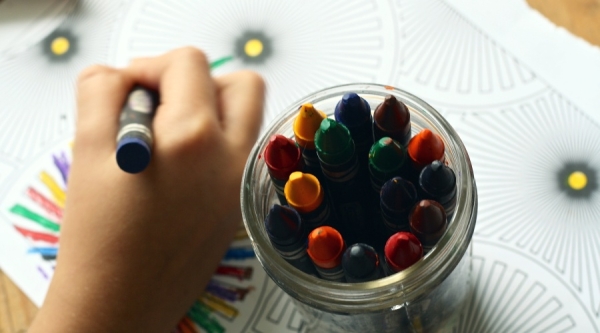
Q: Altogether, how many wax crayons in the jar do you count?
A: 15